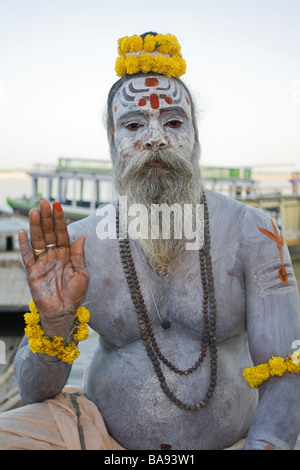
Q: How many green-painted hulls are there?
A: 1